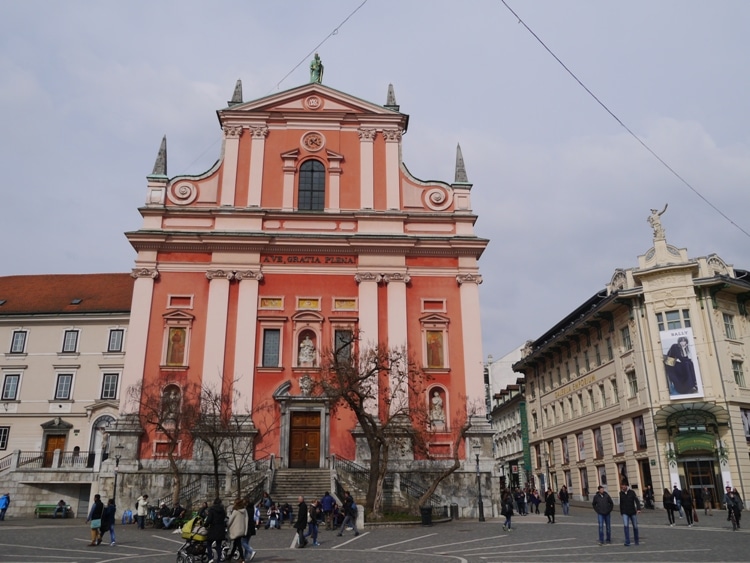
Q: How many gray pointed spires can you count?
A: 4